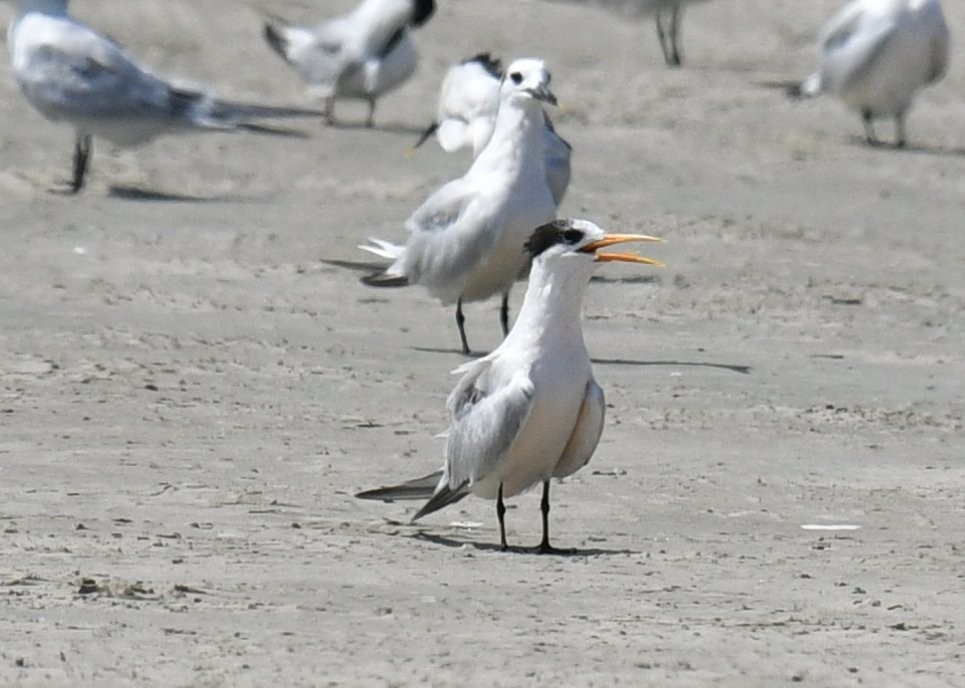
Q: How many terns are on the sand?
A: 7